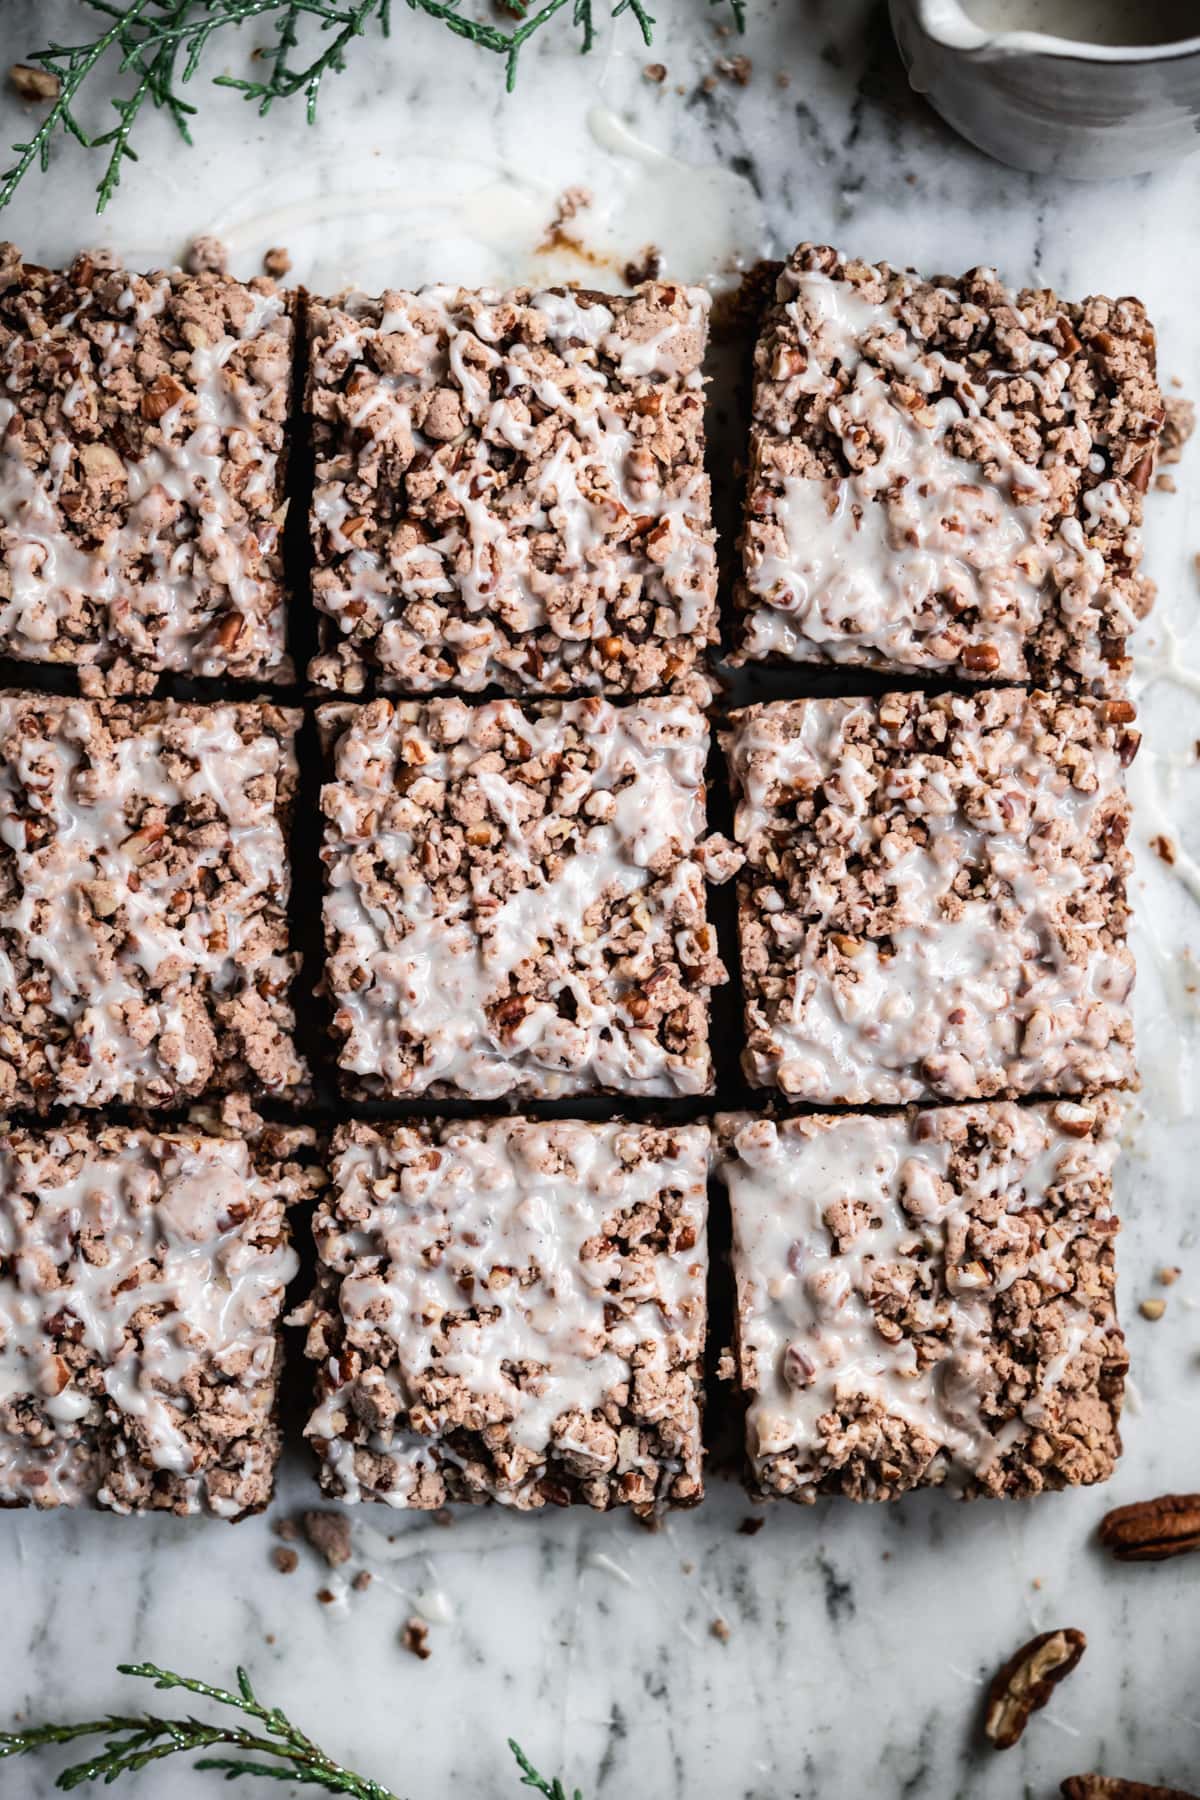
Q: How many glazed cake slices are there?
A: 9